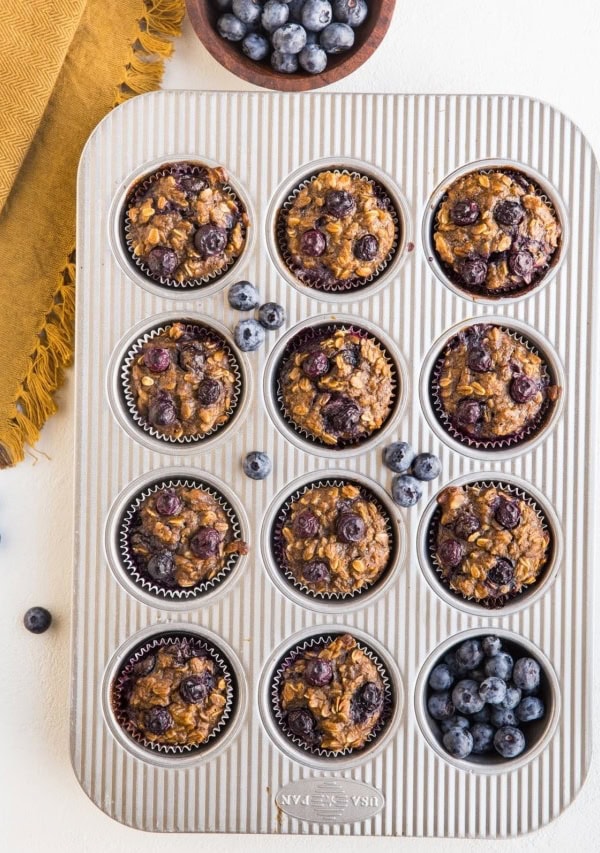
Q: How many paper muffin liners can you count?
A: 11